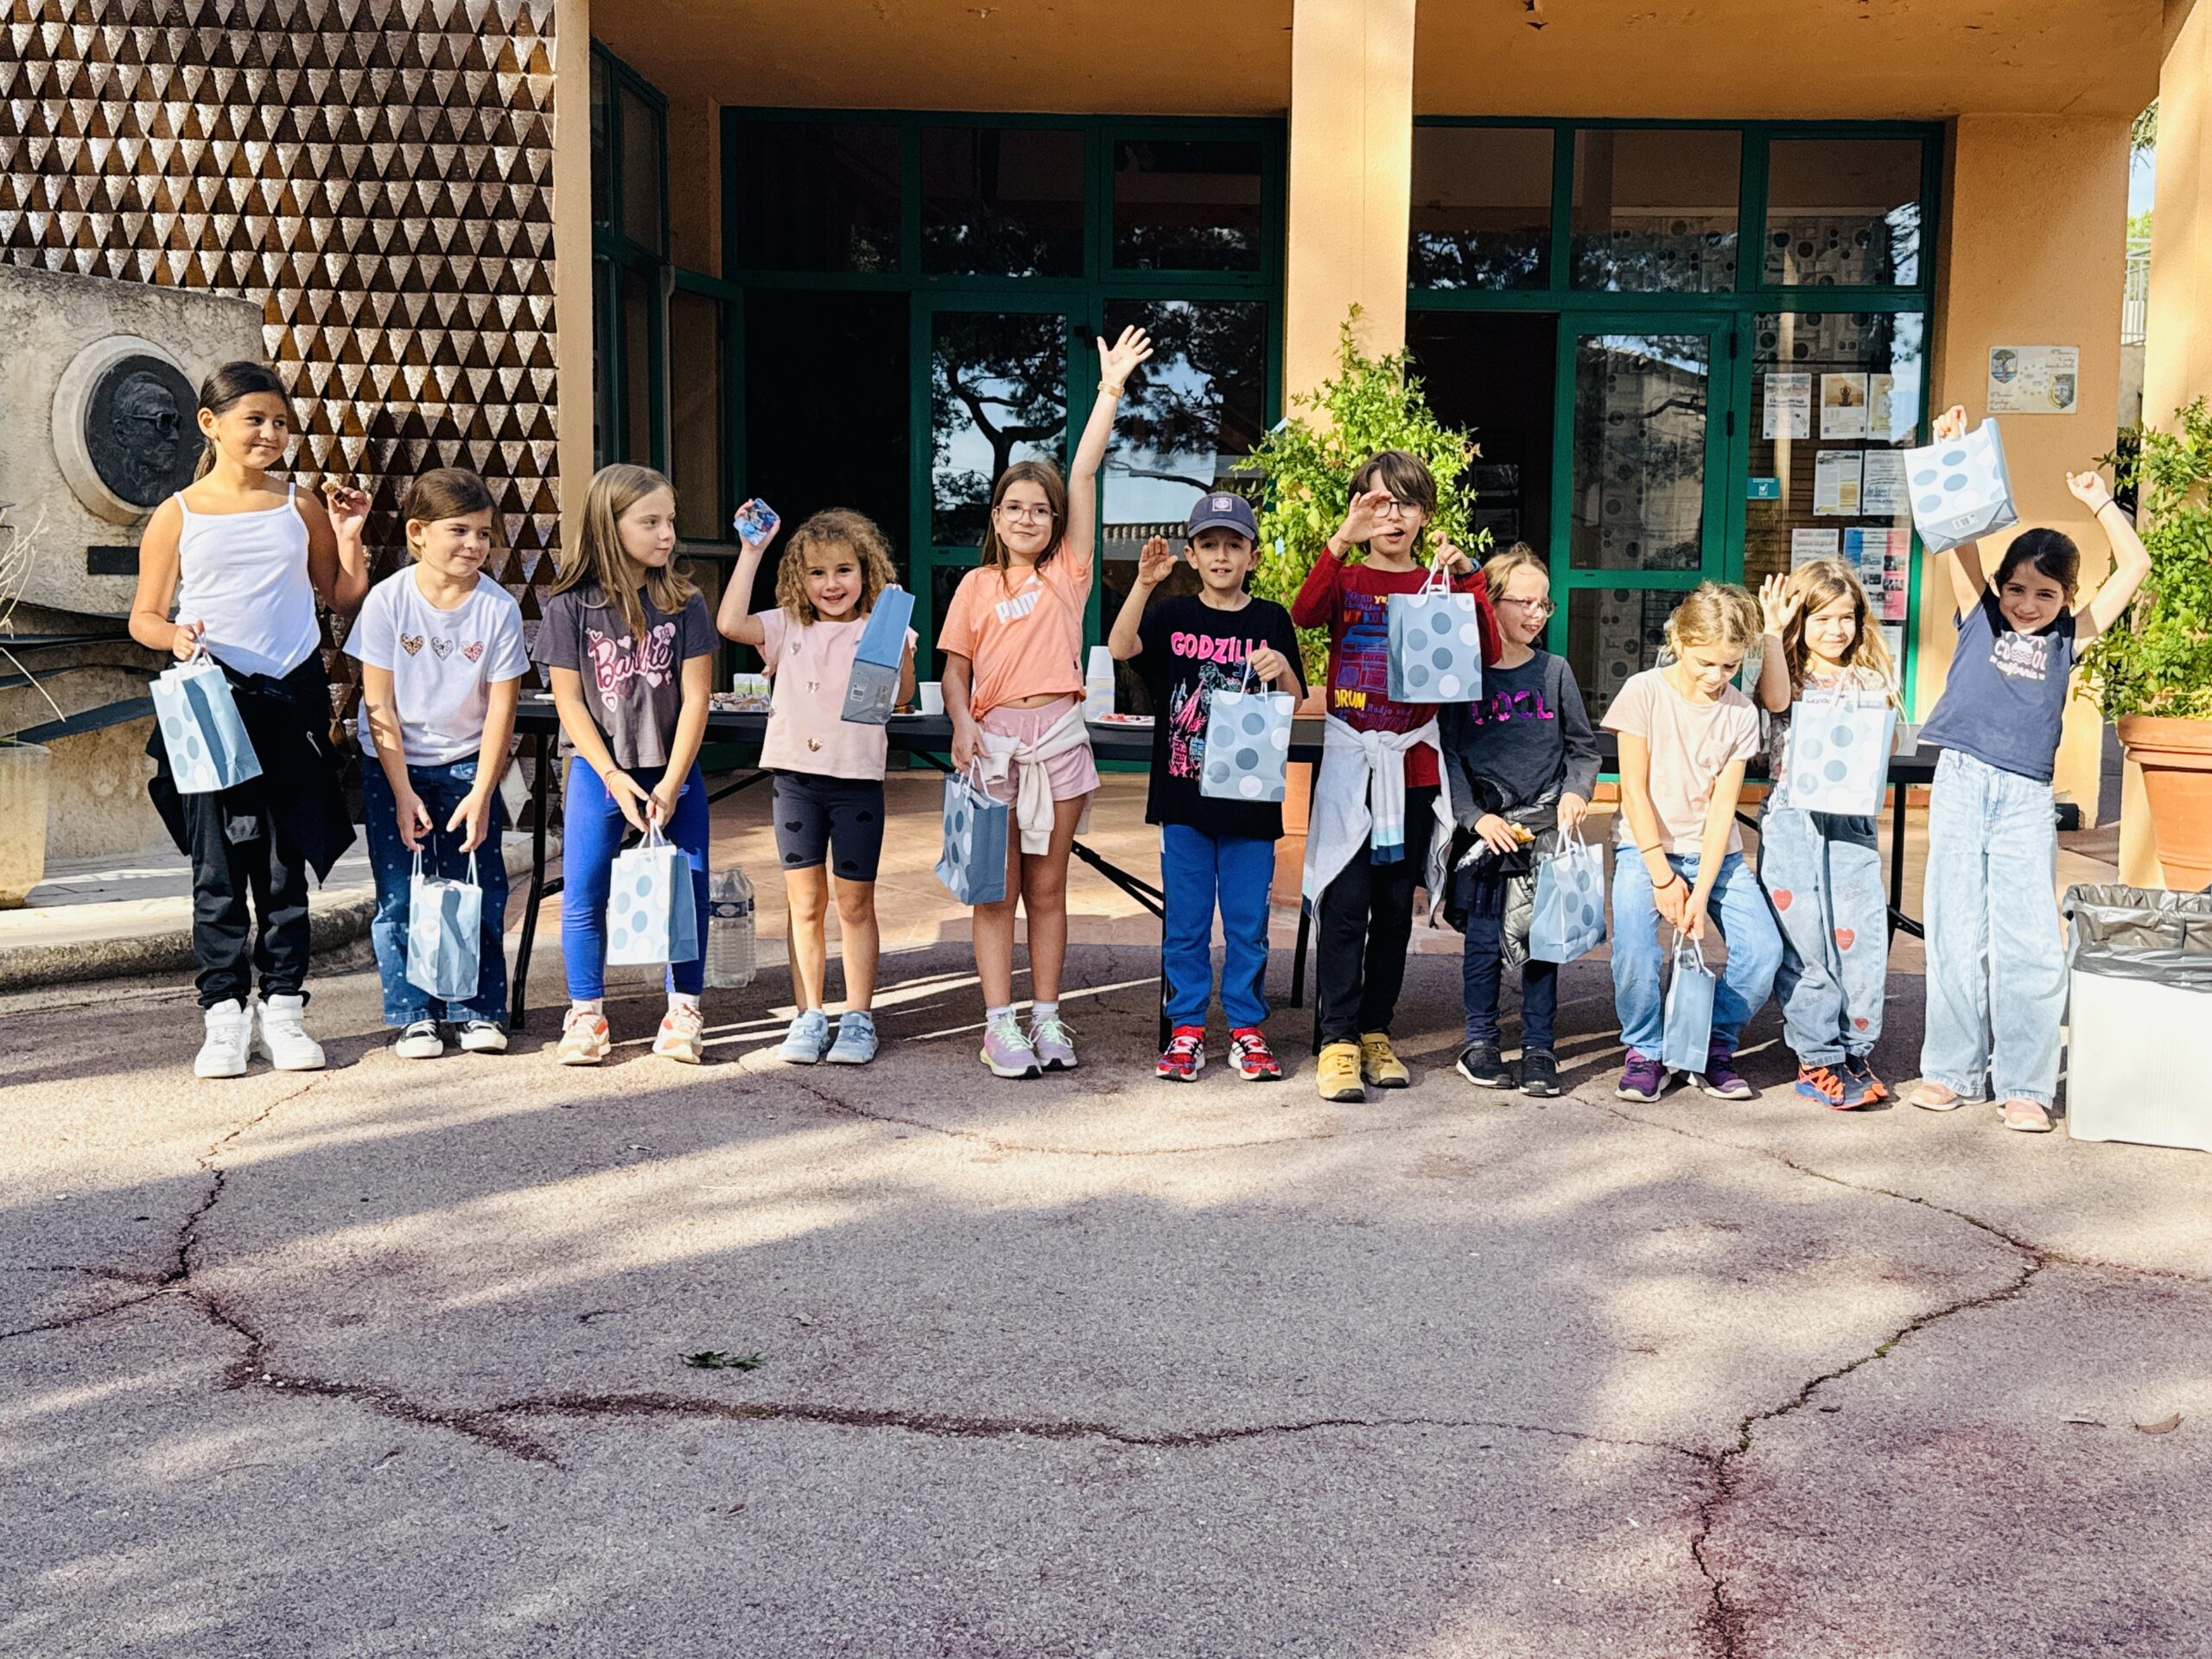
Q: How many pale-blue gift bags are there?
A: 11